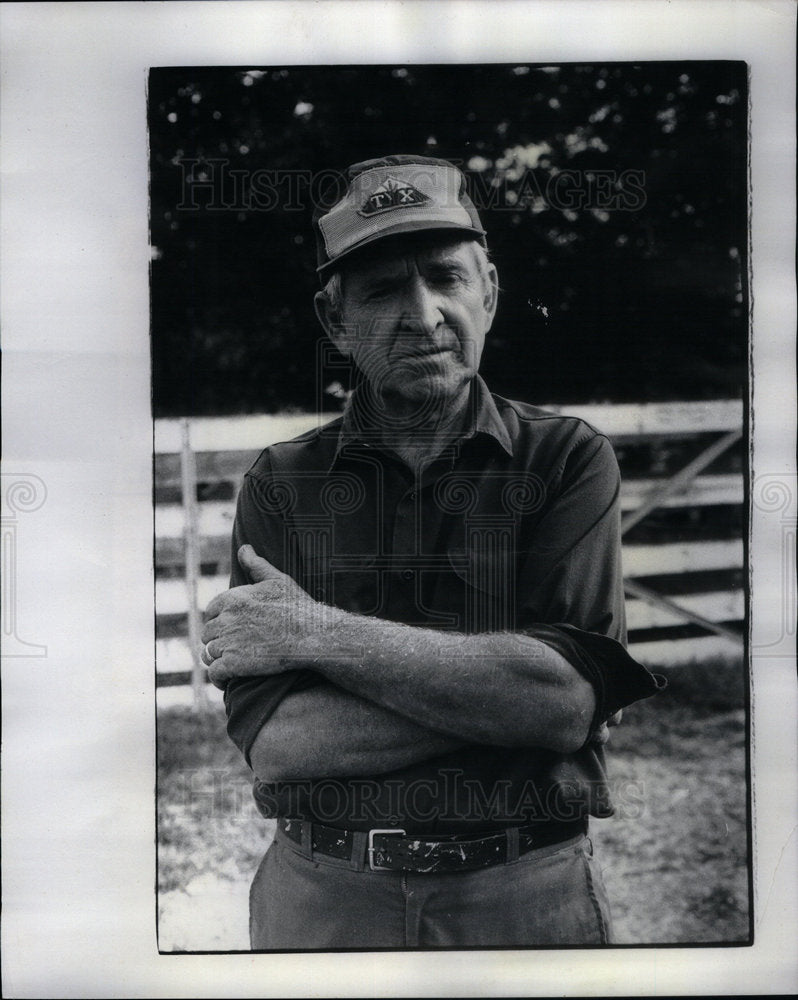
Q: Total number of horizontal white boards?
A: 5